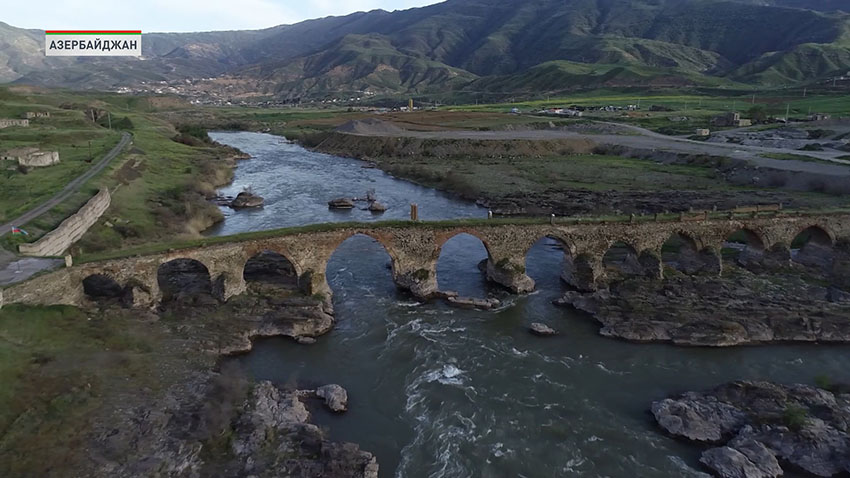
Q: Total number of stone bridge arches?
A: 10